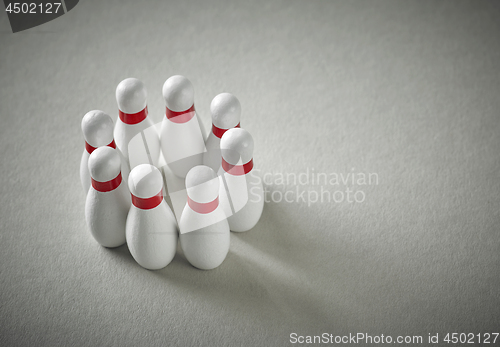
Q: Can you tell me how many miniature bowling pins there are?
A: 8